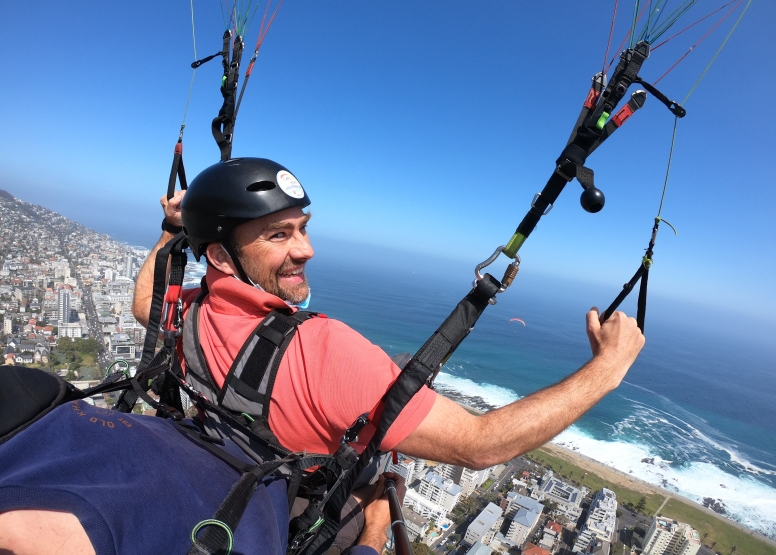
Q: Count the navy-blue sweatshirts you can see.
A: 1